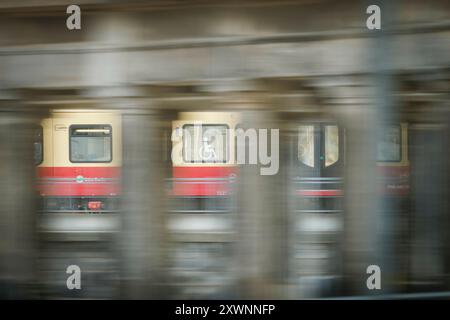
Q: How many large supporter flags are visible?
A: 0